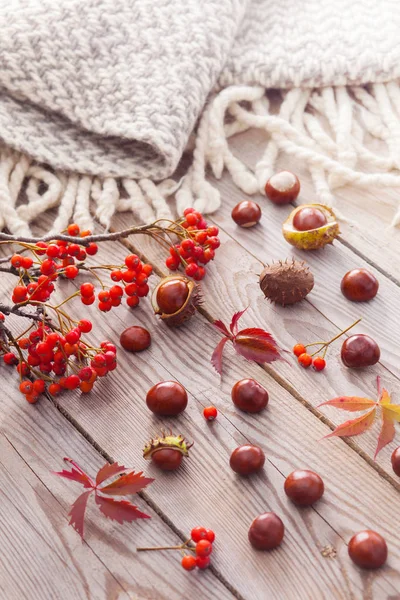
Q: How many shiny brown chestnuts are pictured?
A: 15